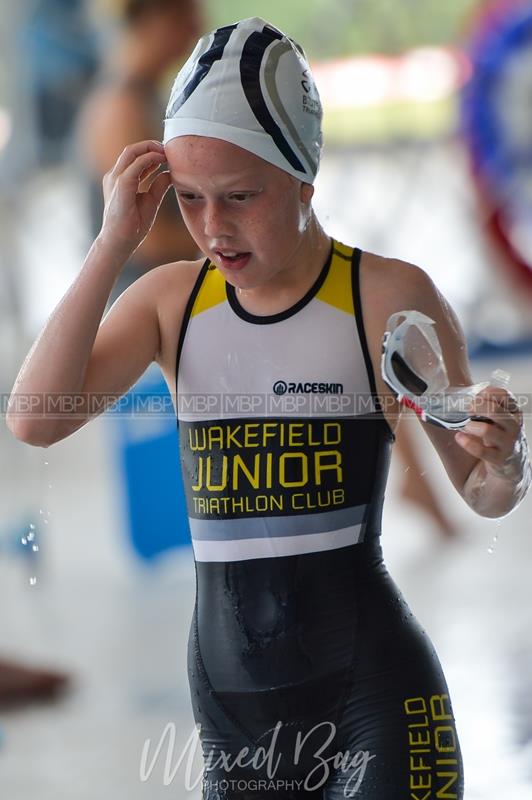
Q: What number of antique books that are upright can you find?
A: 0